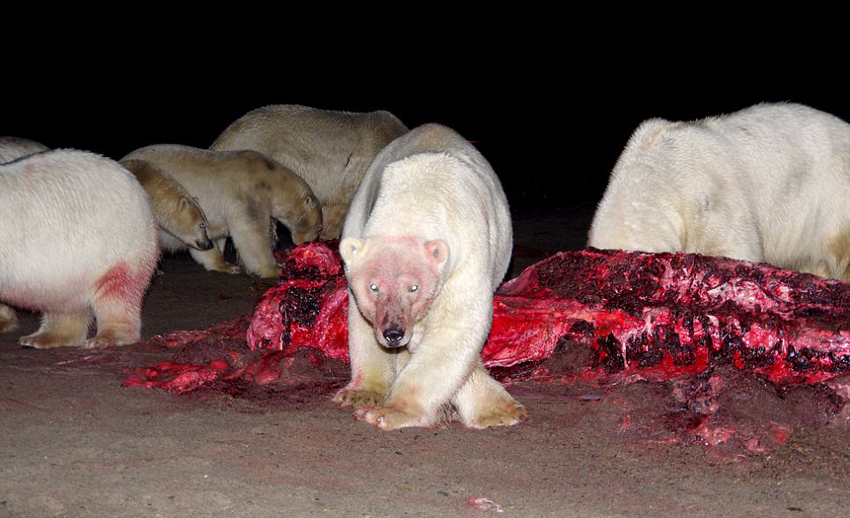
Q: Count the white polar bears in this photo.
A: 7